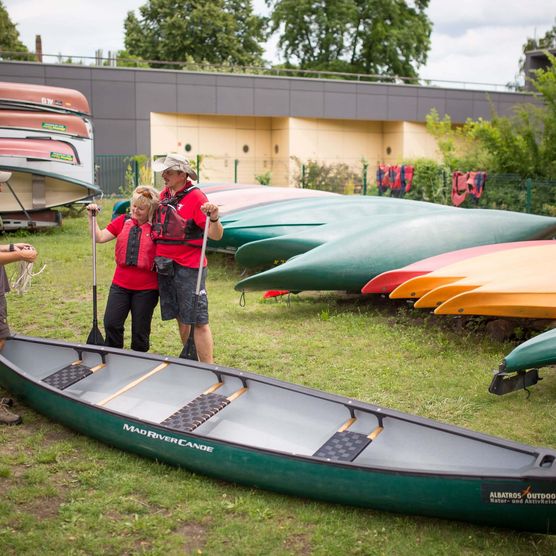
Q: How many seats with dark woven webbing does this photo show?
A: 3